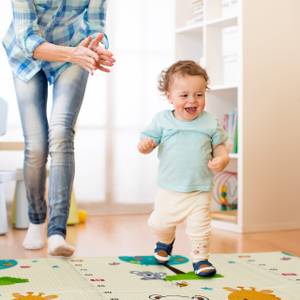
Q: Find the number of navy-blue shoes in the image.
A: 2